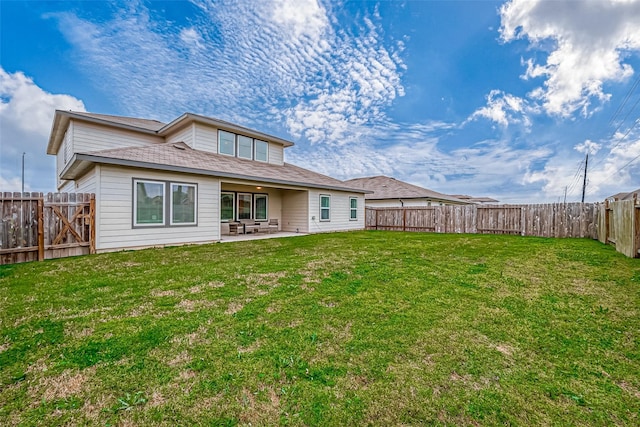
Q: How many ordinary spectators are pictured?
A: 0